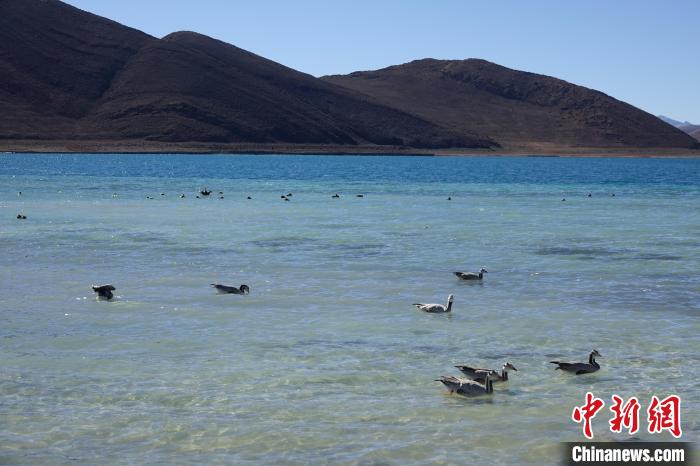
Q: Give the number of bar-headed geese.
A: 7